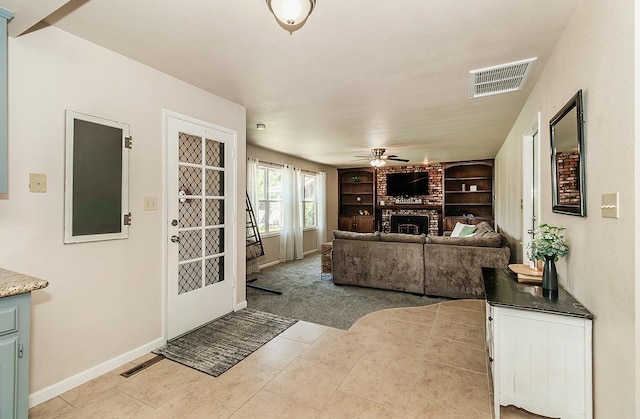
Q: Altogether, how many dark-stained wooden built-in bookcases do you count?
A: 2